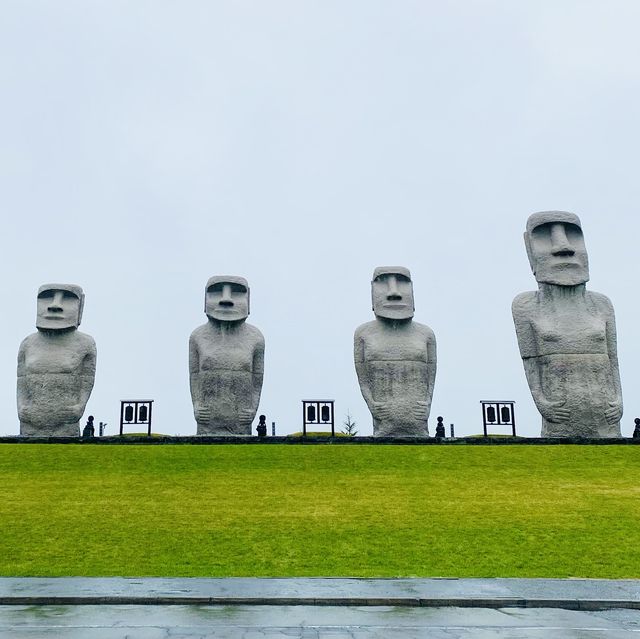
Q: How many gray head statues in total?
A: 4